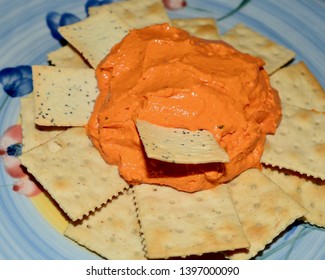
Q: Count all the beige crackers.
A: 15